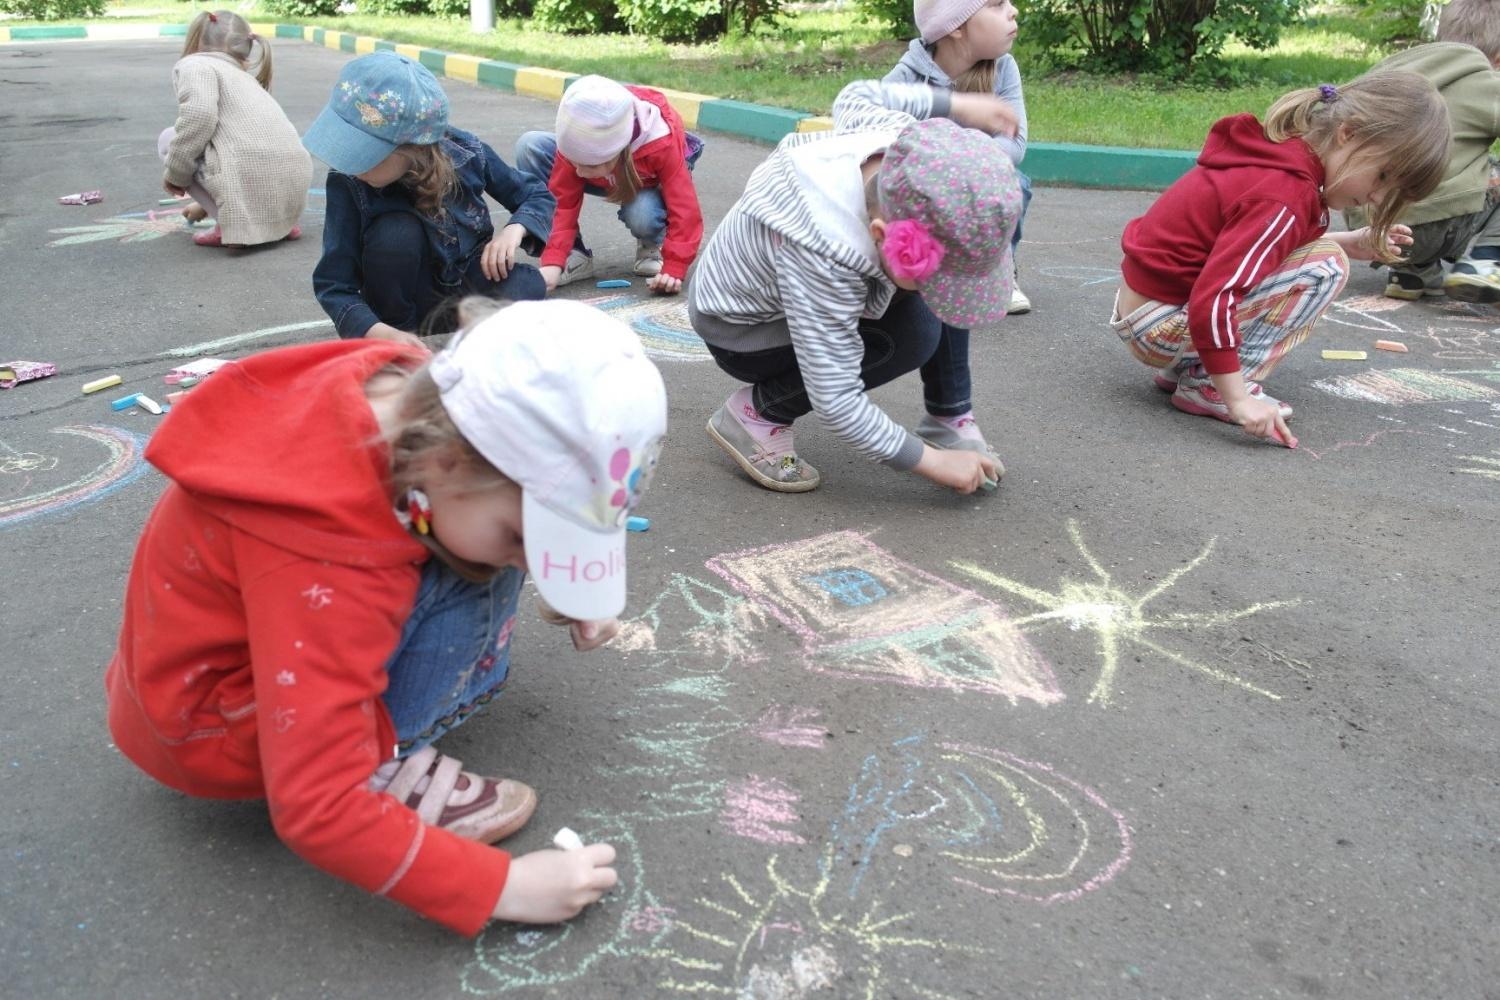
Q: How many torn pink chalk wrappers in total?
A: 3